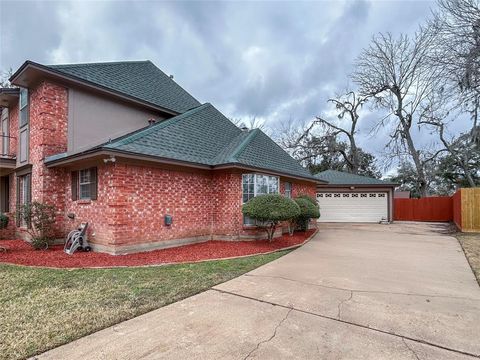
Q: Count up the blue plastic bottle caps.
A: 0